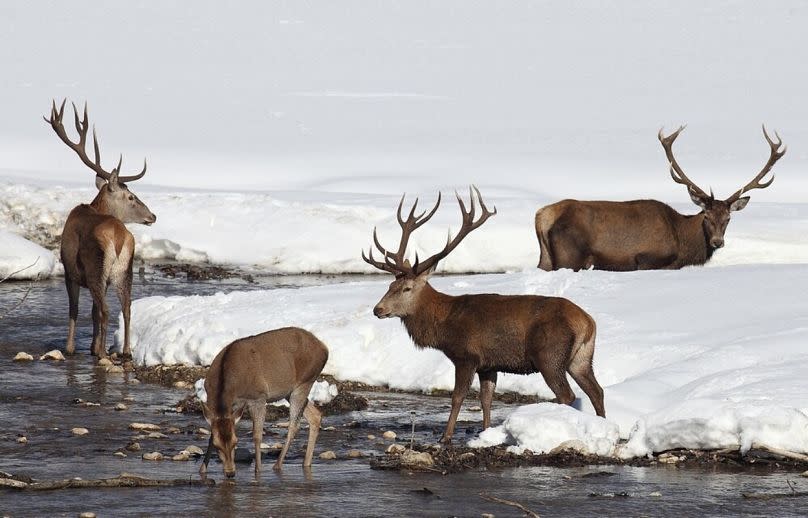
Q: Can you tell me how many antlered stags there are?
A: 3